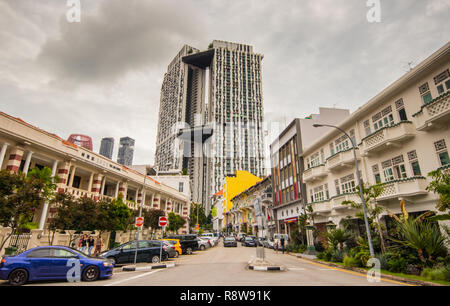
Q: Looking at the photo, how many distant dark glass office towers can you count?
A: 2